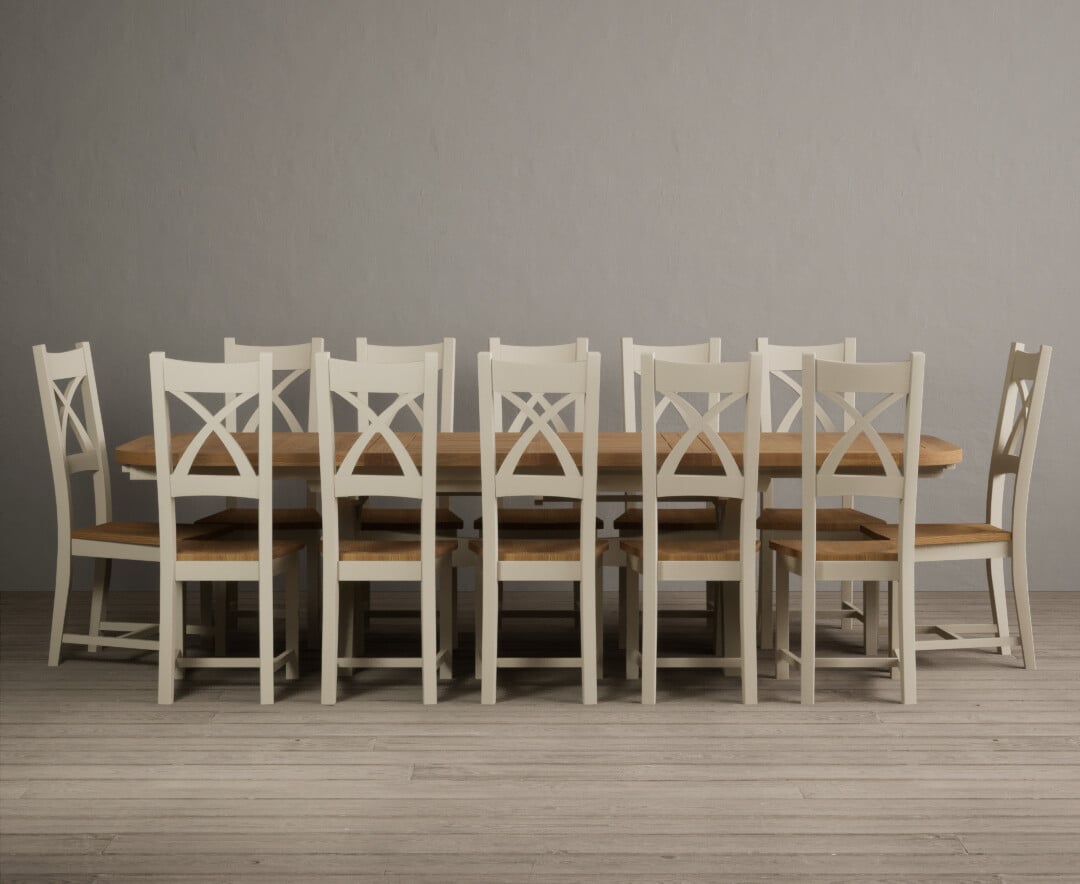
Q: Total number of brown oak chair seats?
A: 12